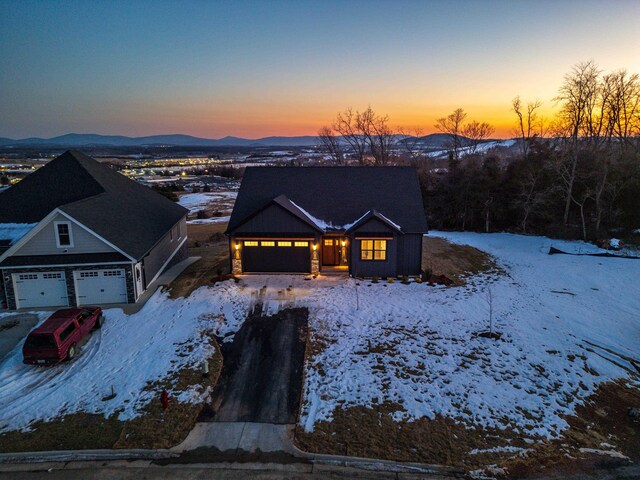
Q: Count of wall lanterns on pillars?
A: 2